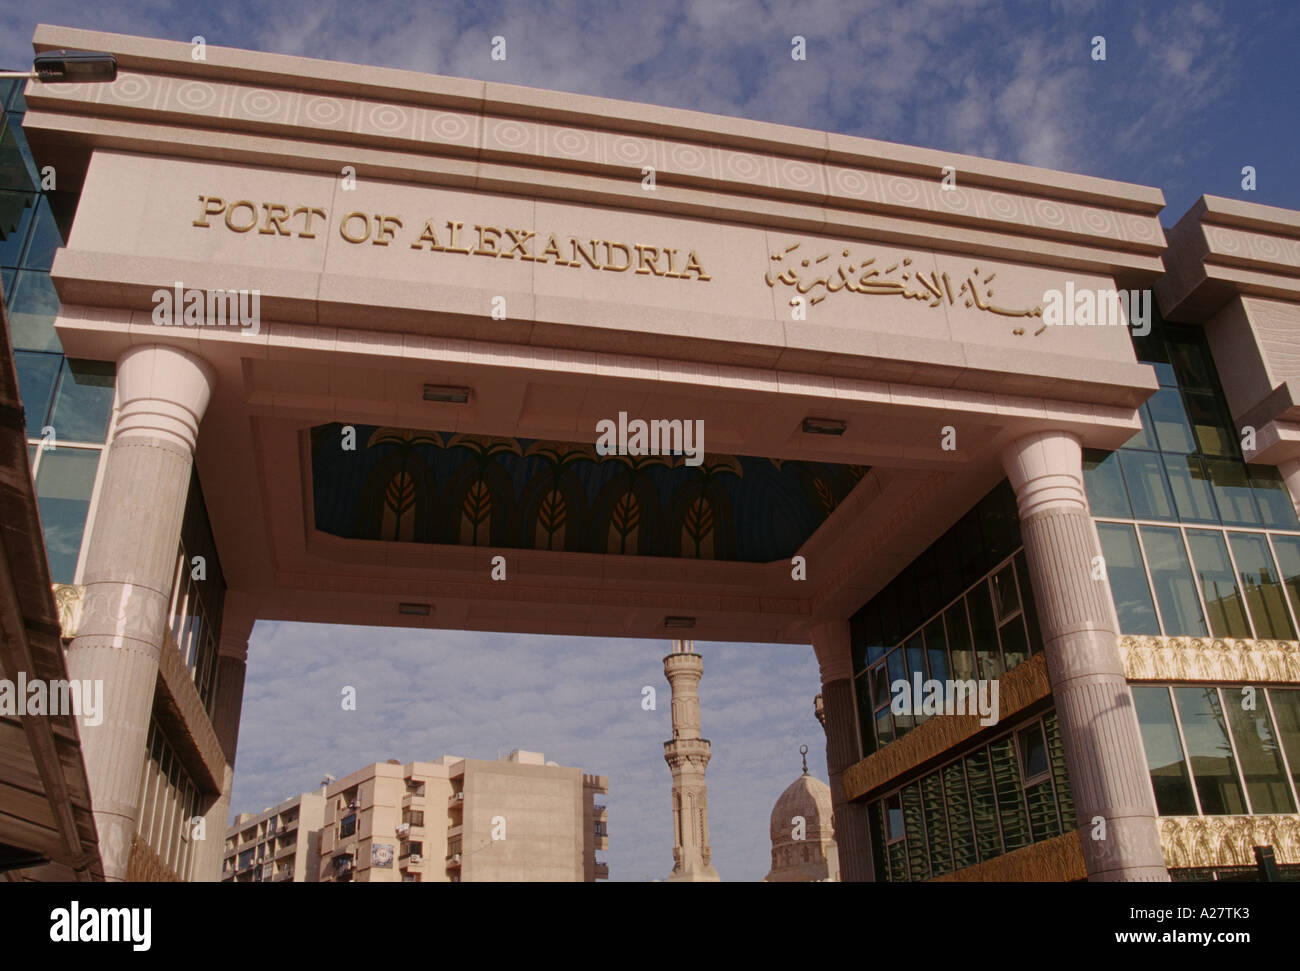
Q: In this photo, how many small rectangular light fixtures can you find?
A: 4